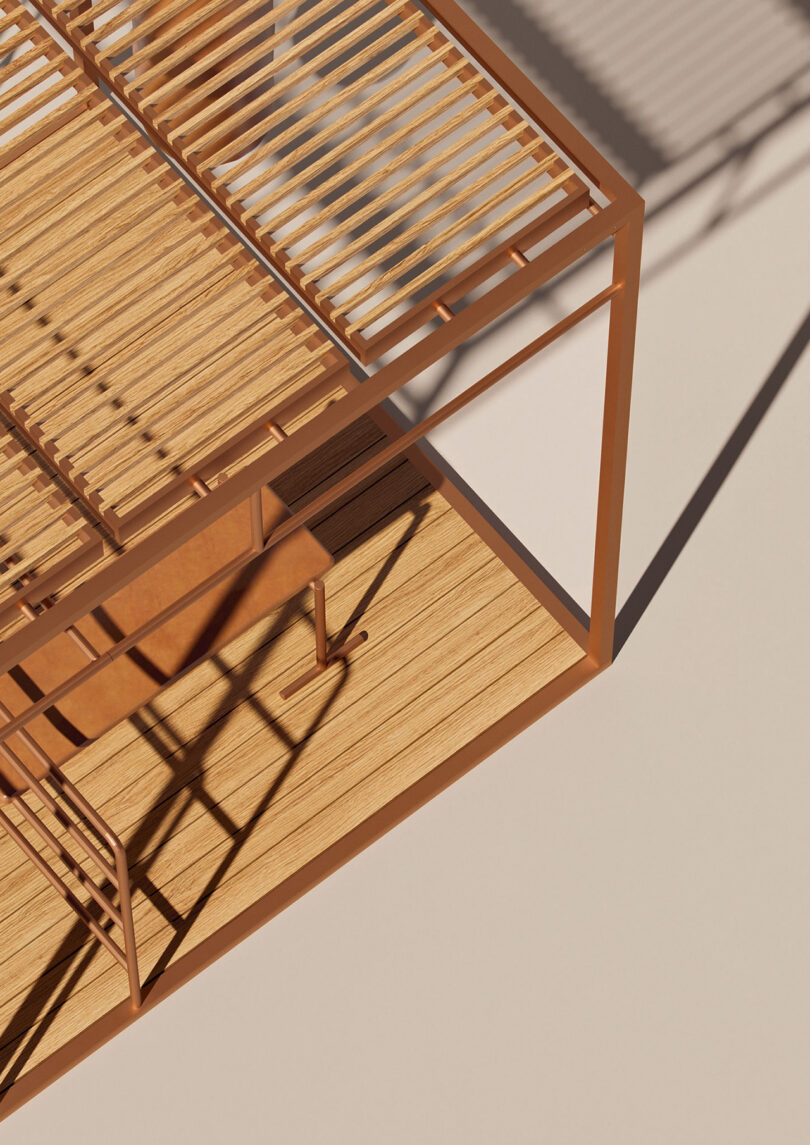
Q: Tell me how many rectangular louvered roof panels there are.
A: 3